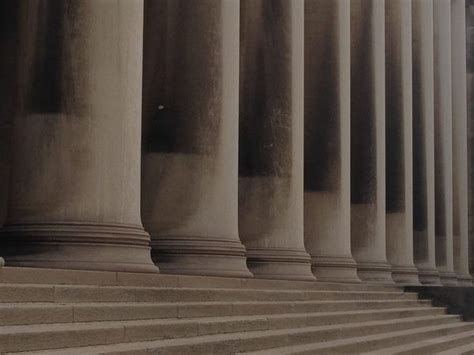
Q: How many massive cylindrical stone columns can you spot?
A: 9